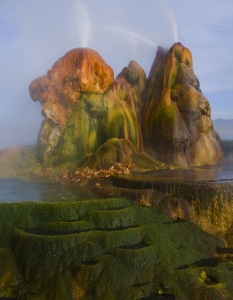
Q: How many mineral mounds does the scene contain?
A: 3